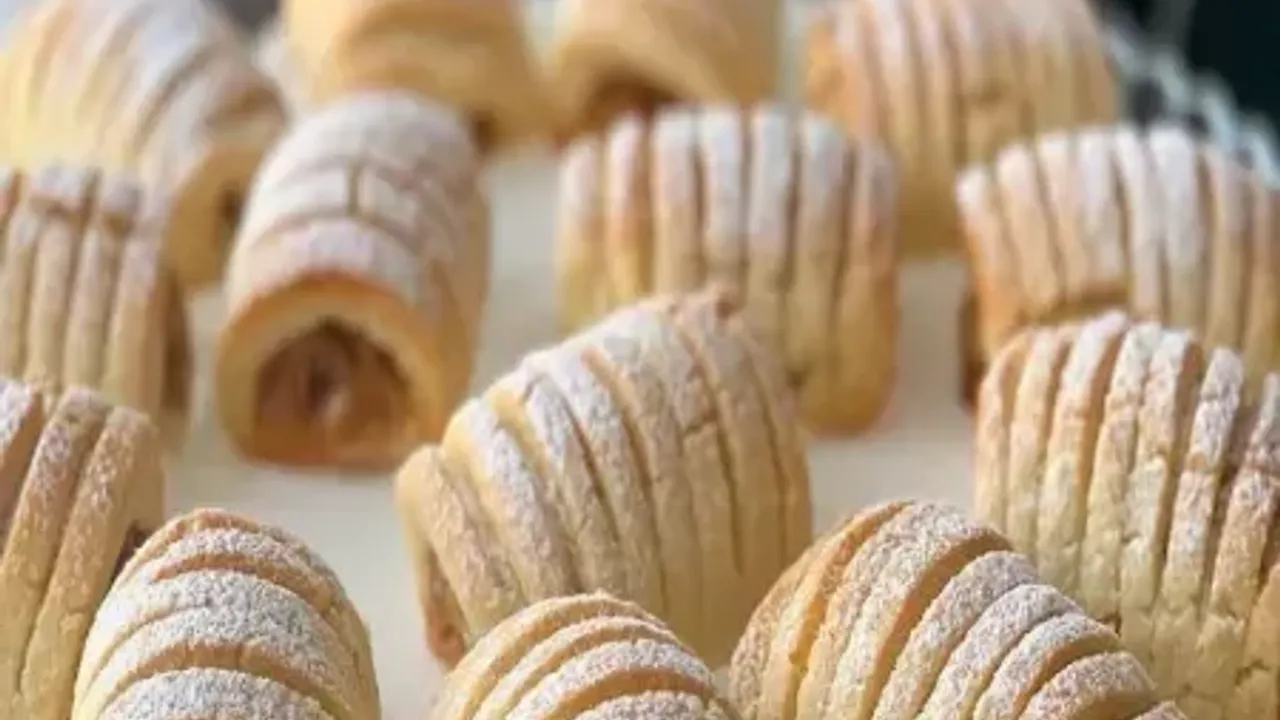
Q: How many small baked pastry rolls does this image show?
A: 14